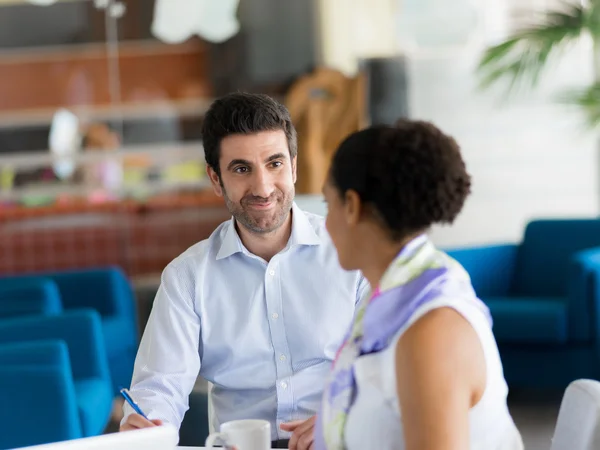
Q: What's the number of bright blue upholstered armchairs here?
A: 3